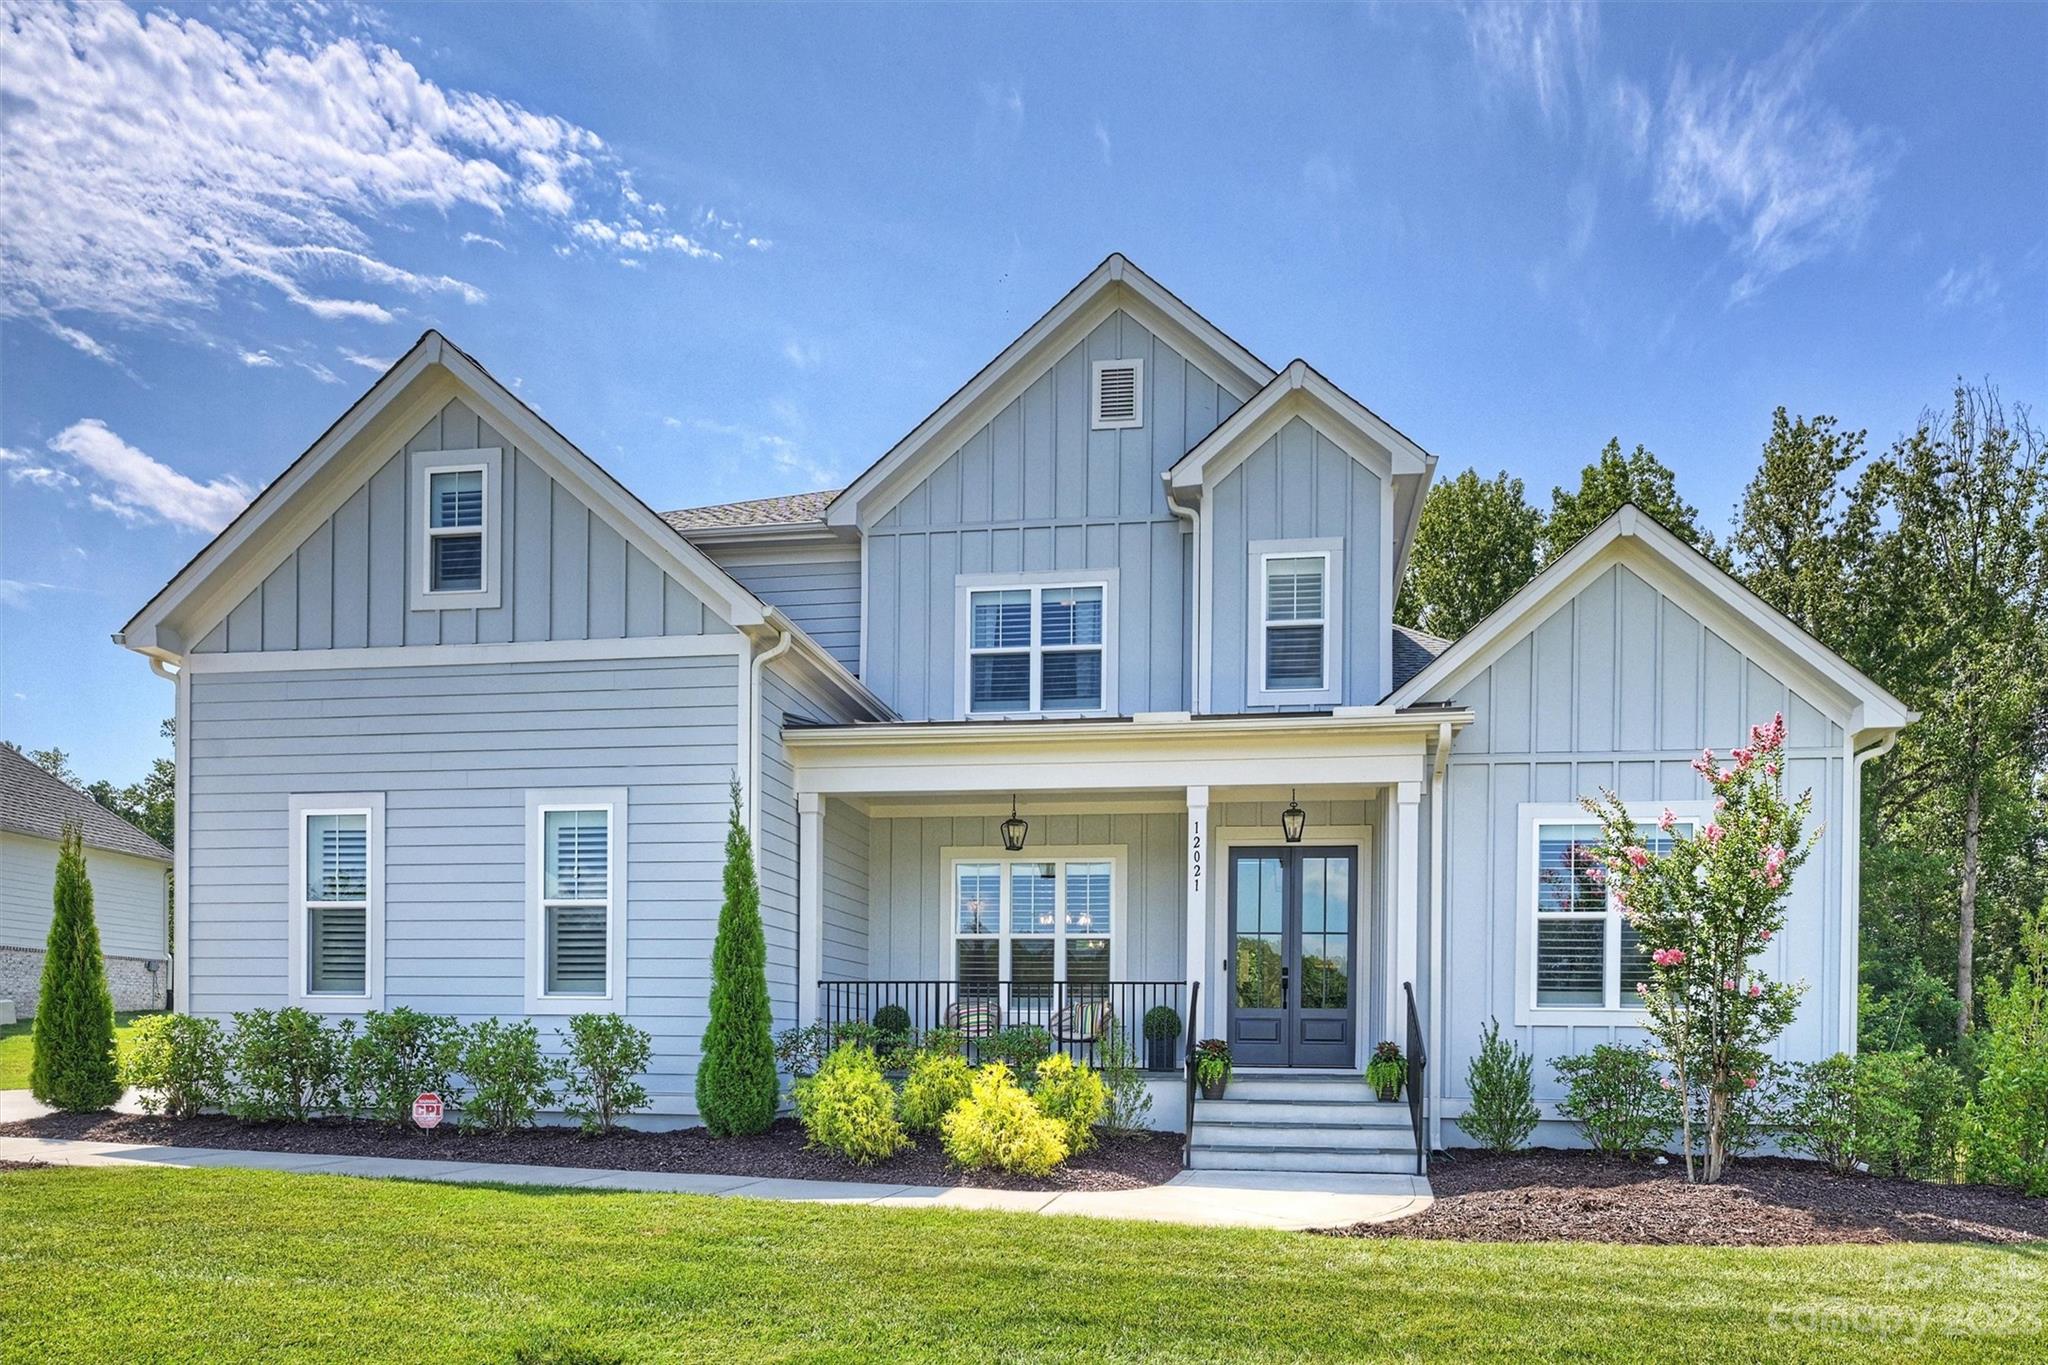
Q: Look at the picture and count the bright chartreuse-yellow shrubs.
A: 4